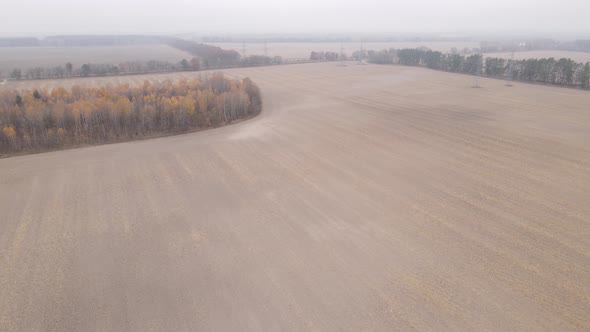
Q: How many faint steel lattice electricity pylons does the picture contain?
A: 6